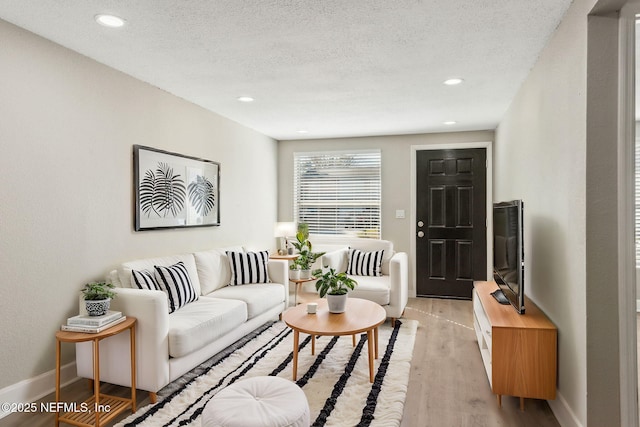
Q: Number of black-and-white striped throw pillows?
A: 4